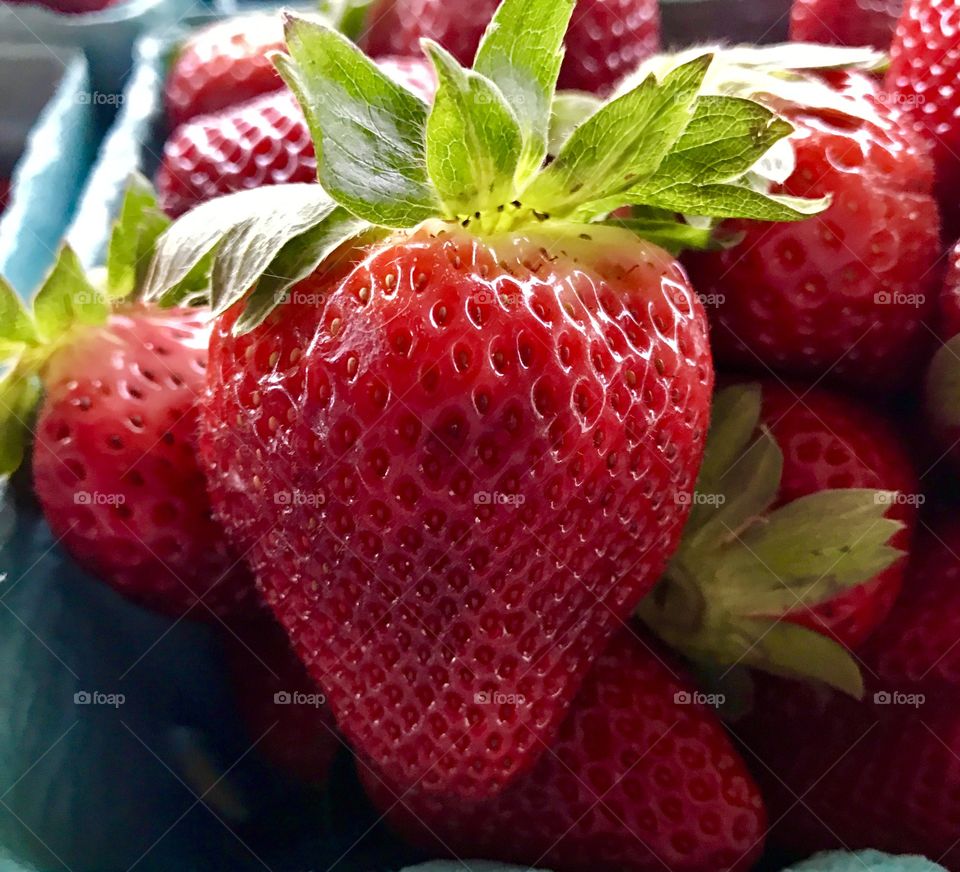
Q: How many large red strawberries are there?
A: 1